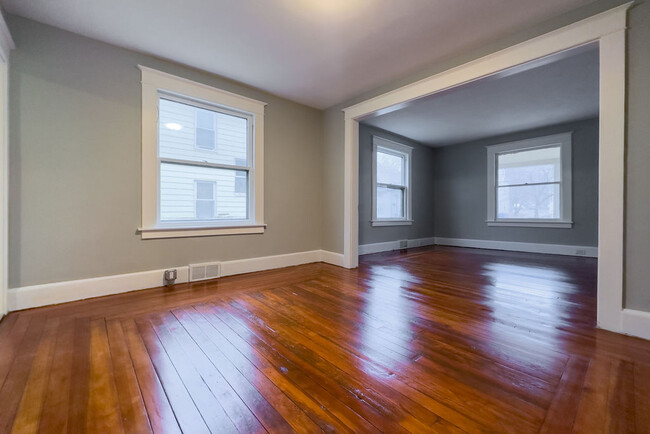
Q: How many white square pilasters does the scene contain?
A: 2